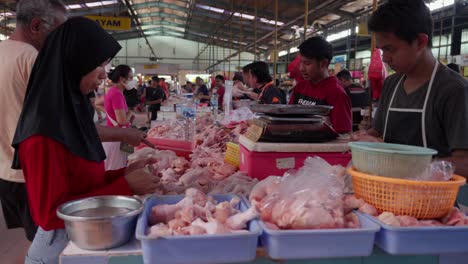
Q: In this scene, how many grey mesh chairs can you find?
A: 0